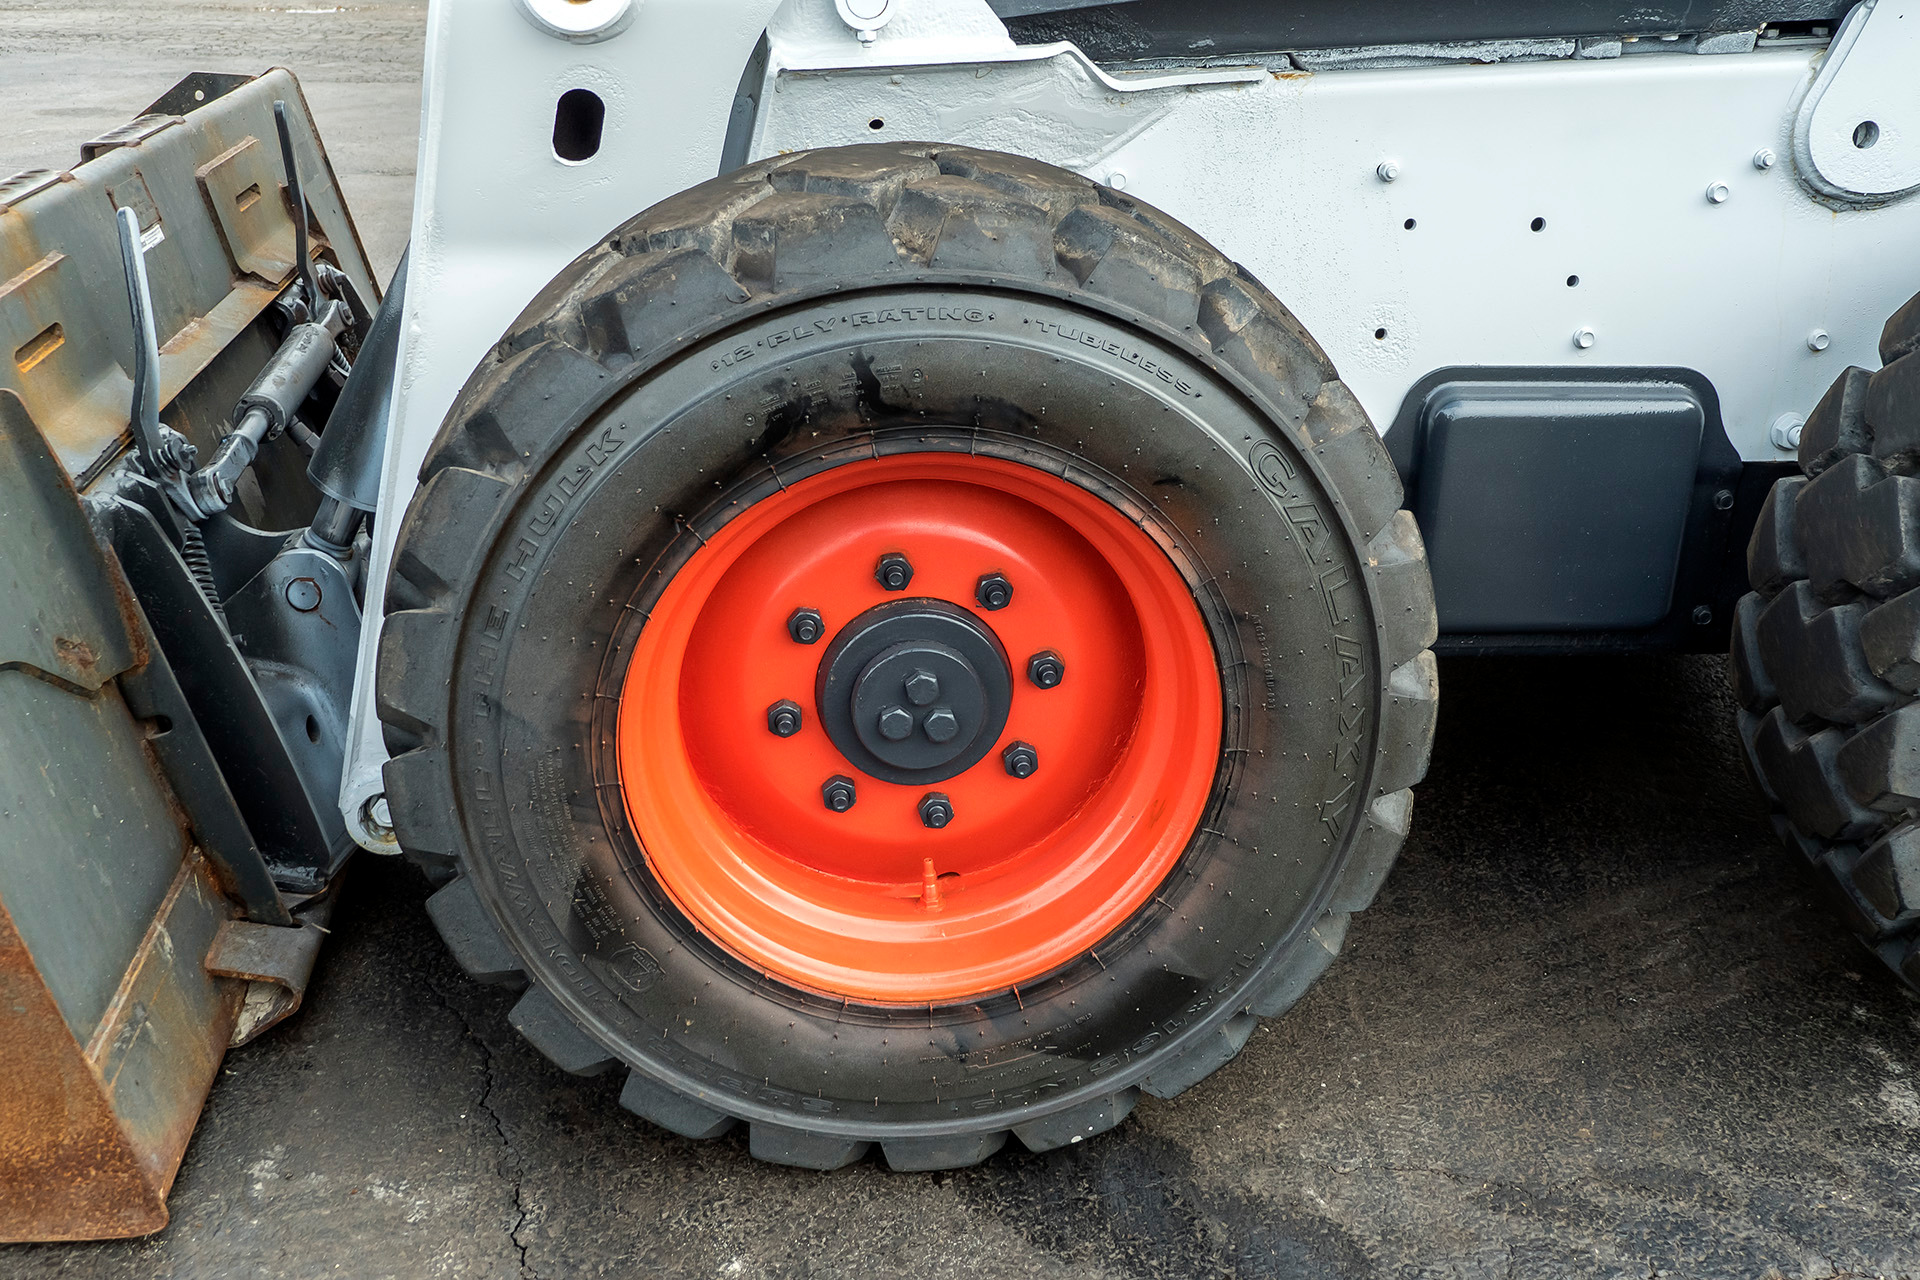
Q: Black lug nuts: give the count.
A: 8